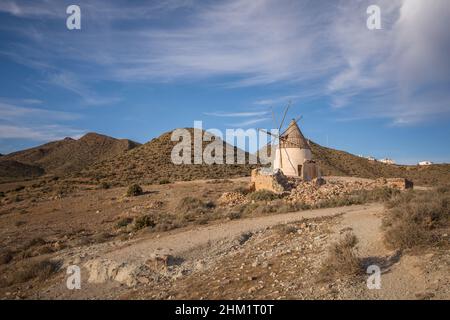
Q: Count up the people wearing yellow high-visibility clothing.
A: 0